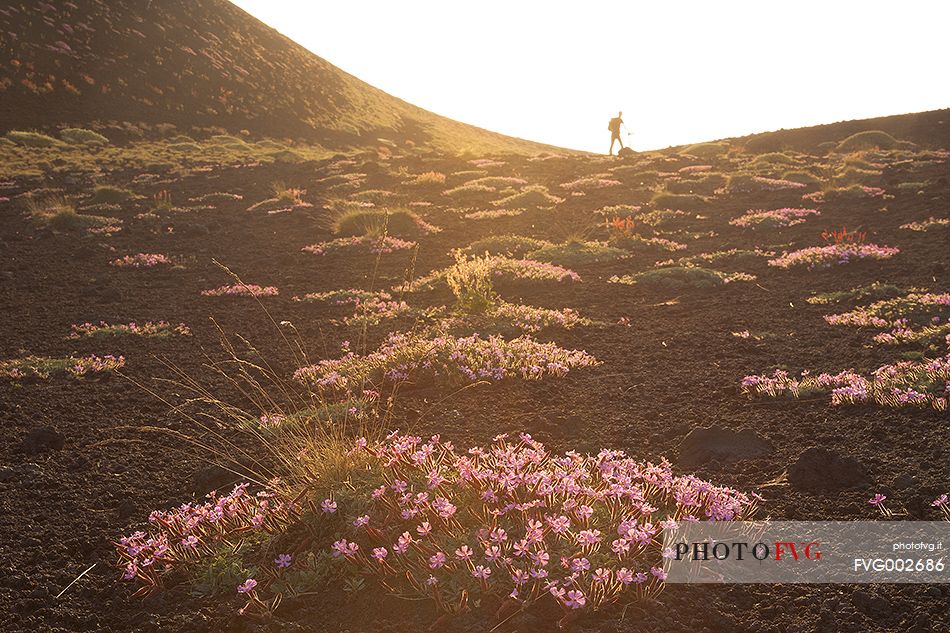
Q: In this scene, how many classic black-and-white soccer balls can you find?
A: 0